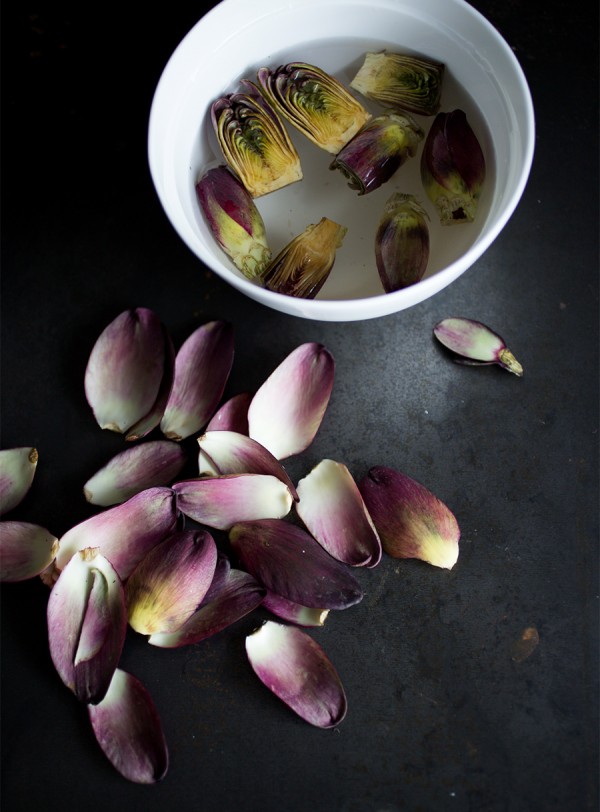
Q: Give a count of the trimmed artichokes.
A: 8